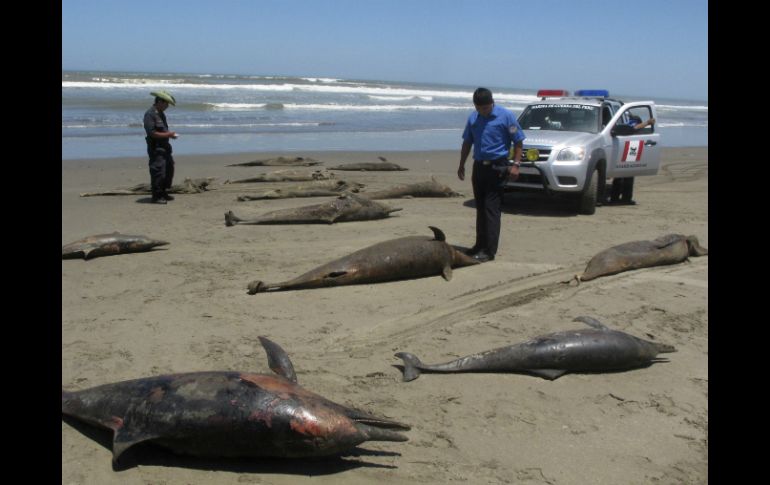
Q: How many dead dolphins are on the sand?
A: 12